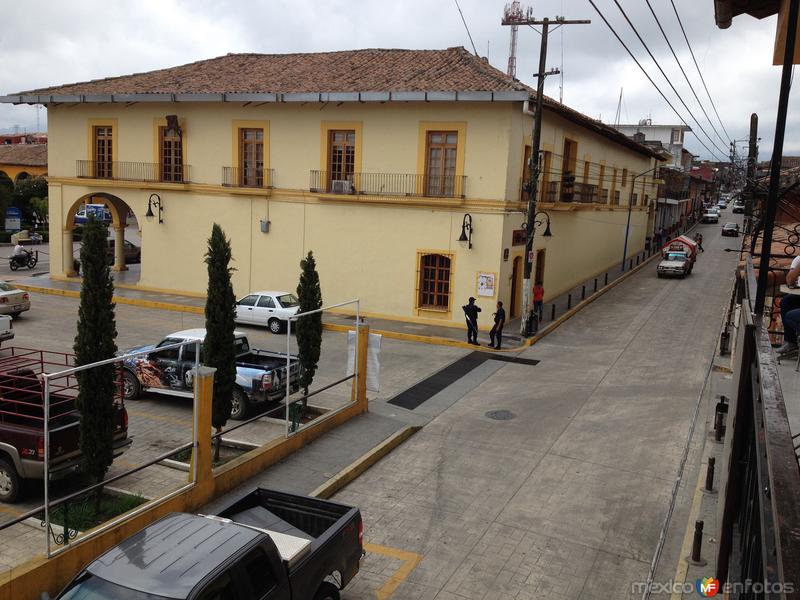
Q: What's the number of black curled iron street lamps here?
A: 3